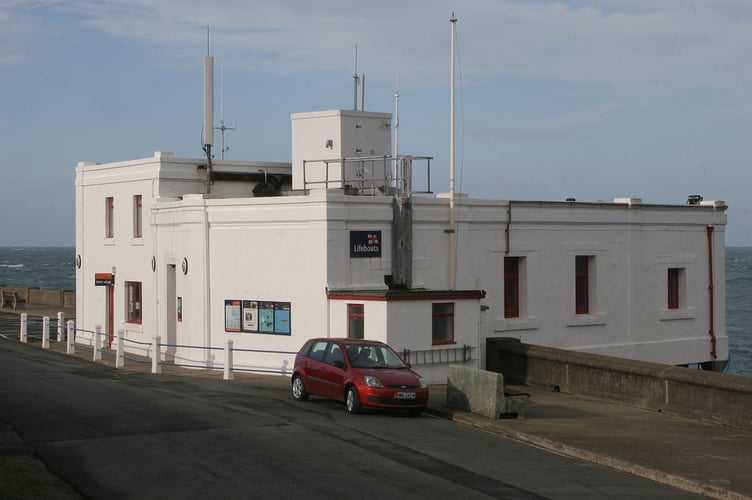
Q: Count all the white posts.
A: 8